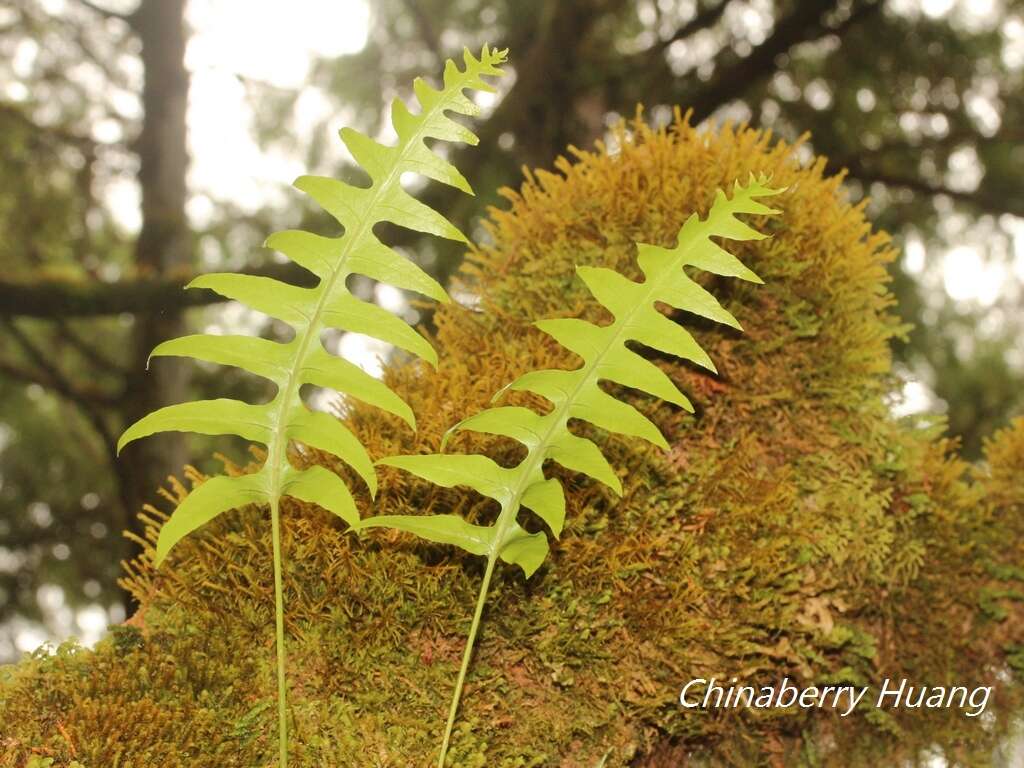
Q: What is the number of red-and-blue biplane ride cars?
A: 0